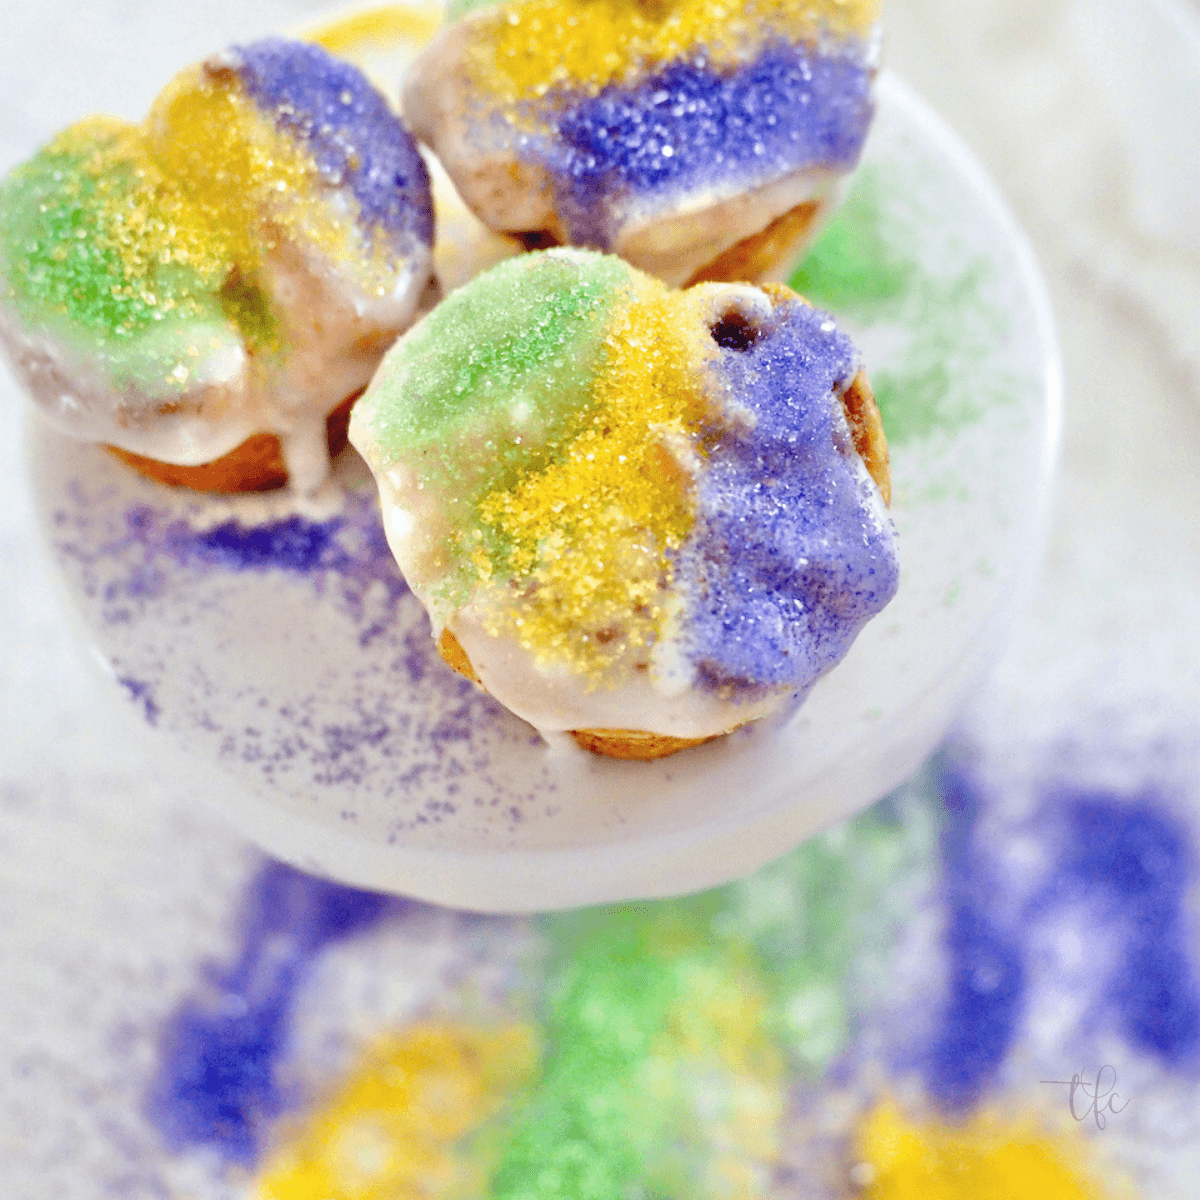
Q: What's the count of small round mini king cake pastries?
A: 3